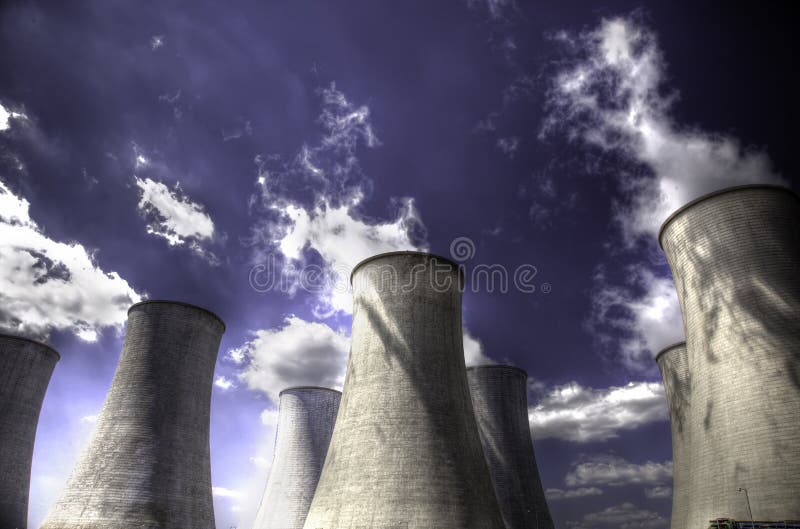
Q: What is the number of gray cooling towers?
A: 7